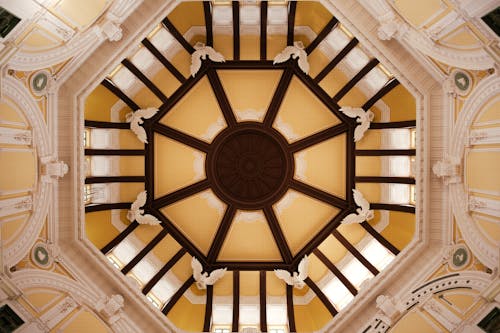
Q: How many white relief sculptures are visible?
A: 8